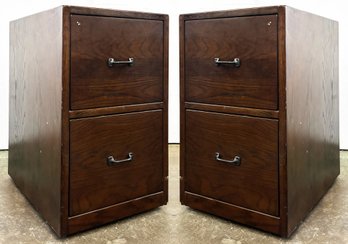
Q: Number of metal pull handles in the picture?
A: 4